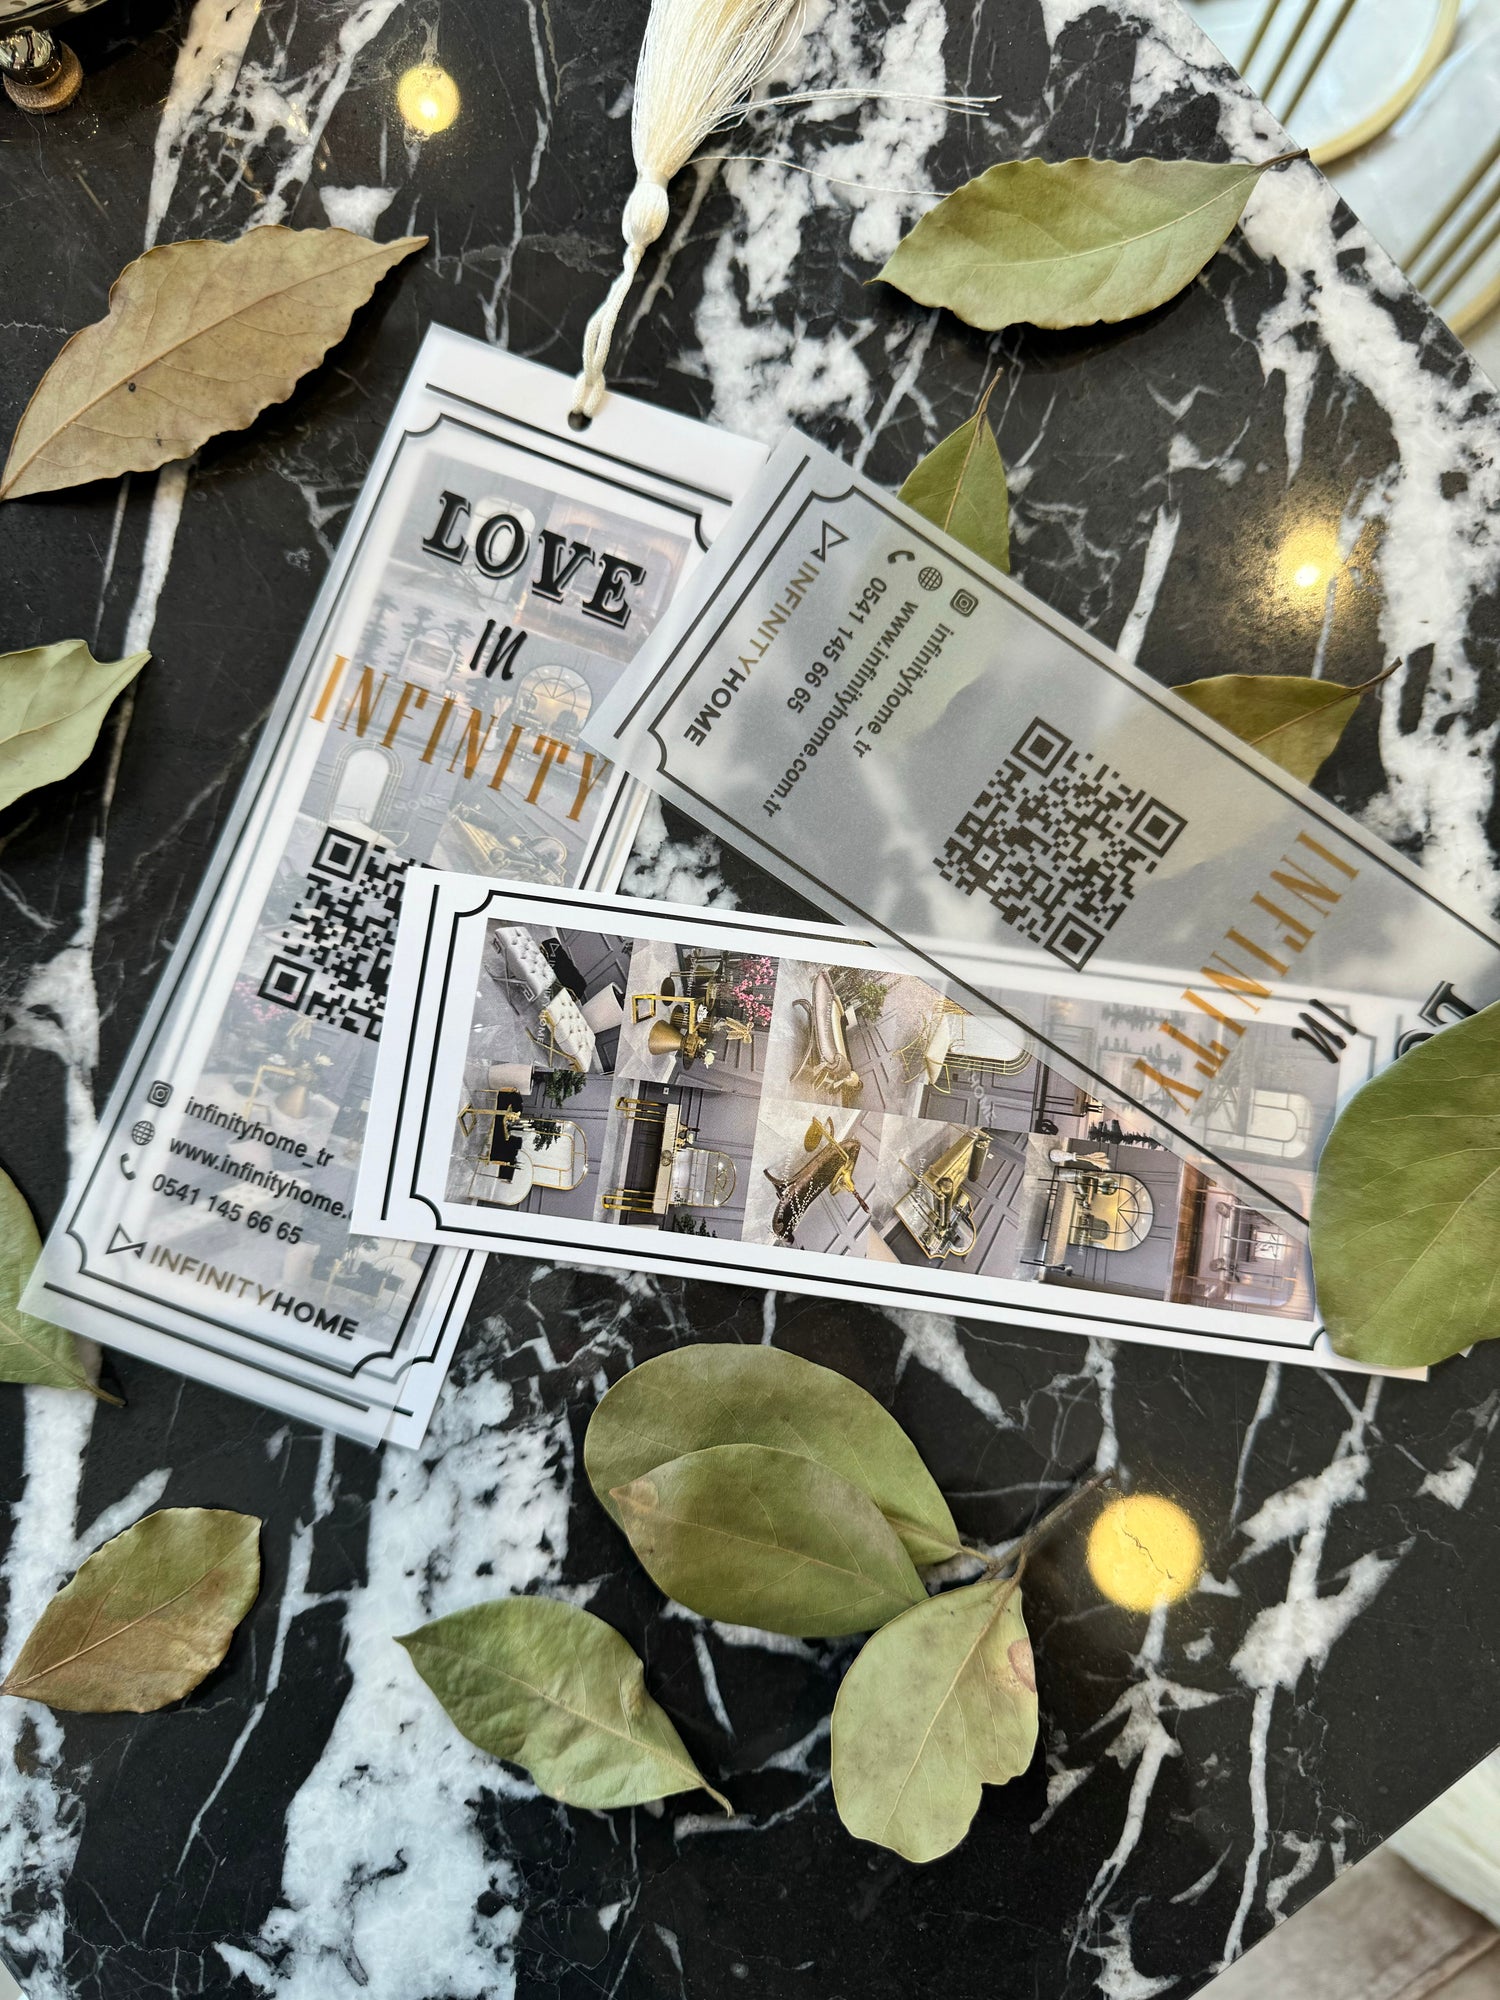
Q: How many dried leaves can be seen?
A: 12